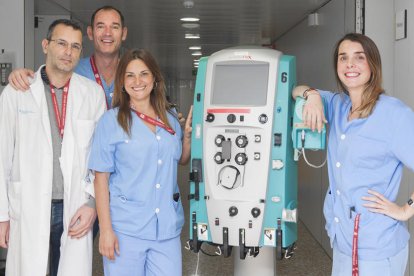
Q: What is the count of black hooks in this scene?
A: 4